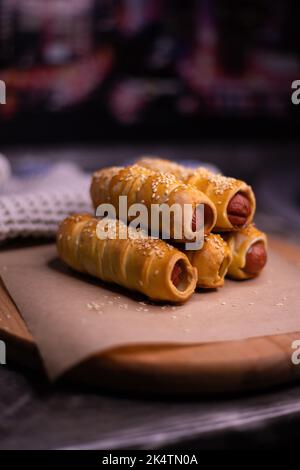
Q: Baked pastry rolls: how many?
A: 5